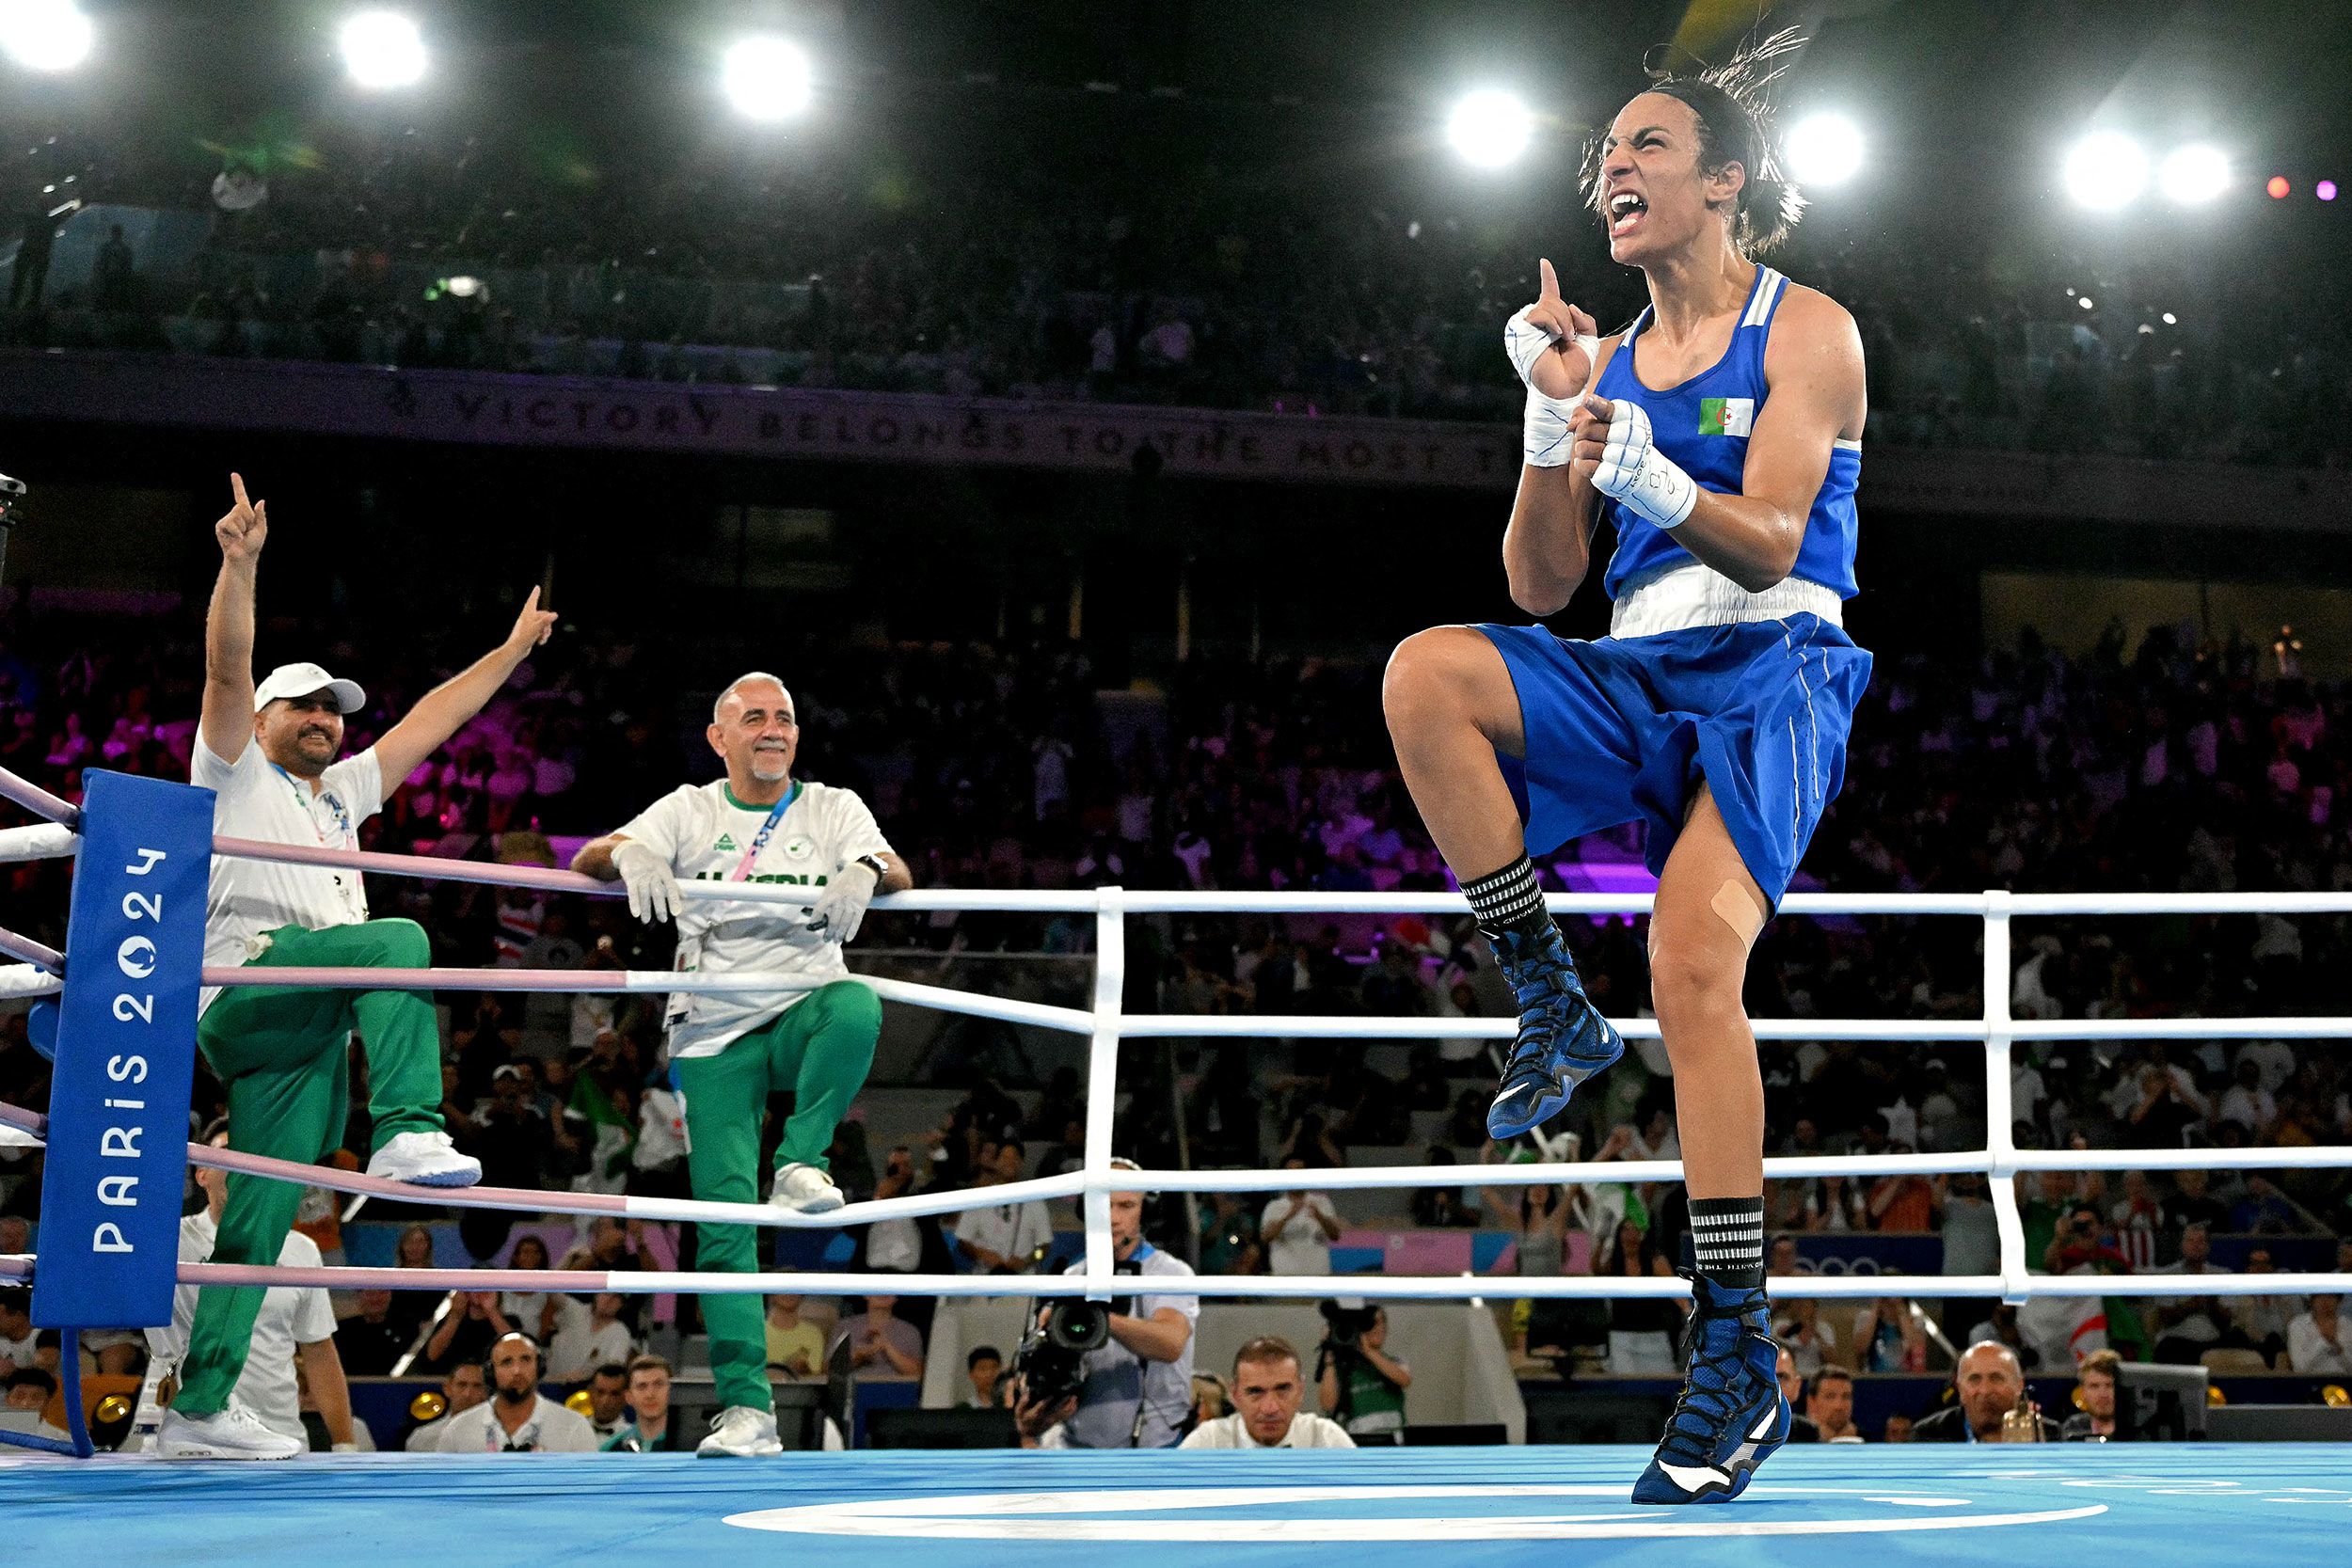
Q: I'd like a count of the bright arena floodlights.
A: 7